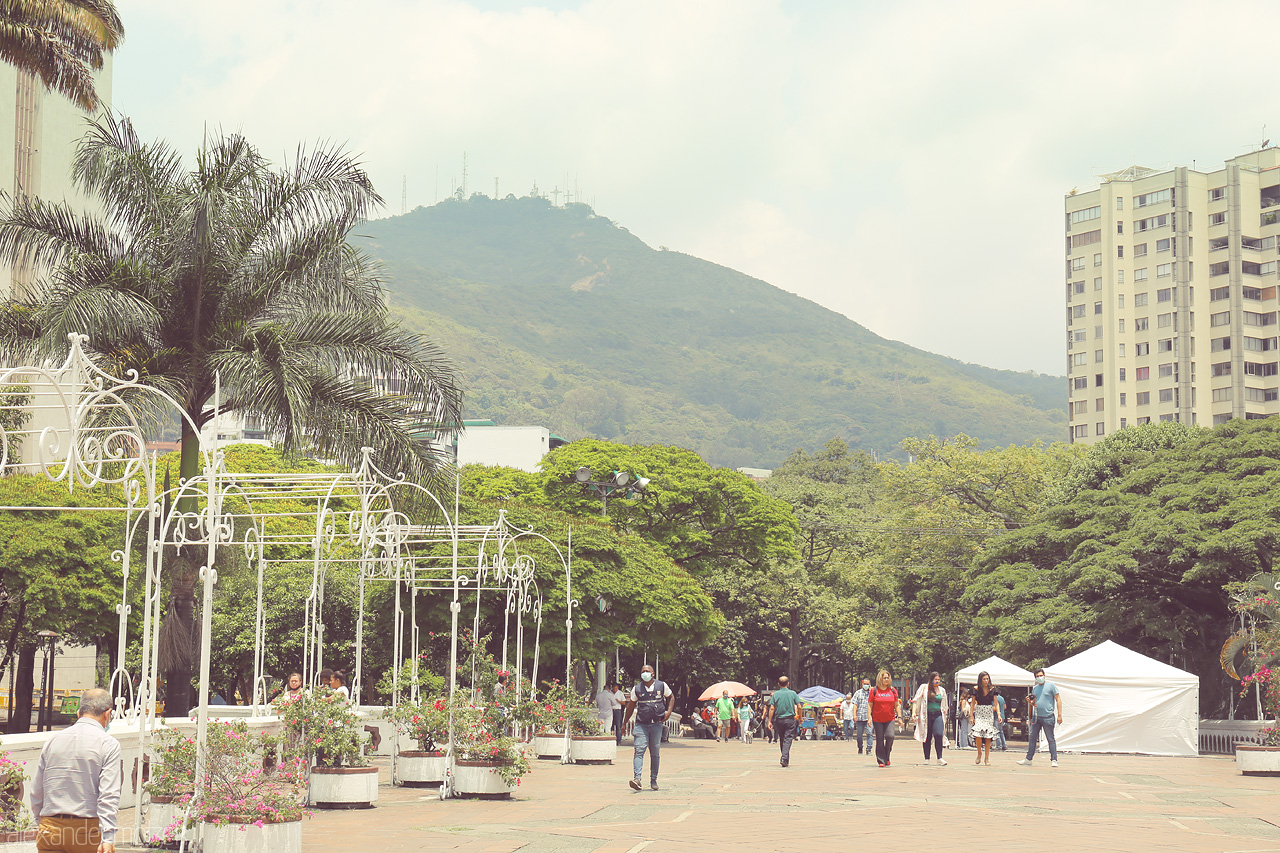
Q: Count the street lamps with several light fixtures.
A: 1